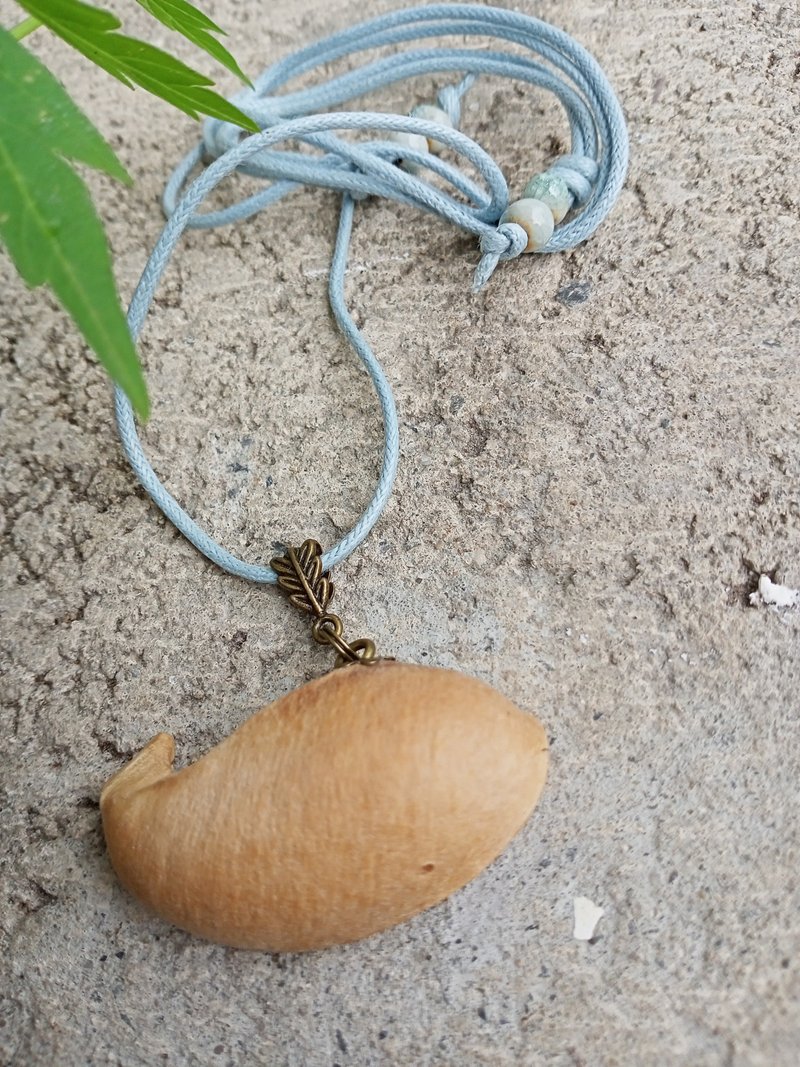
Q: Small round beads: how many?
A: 4